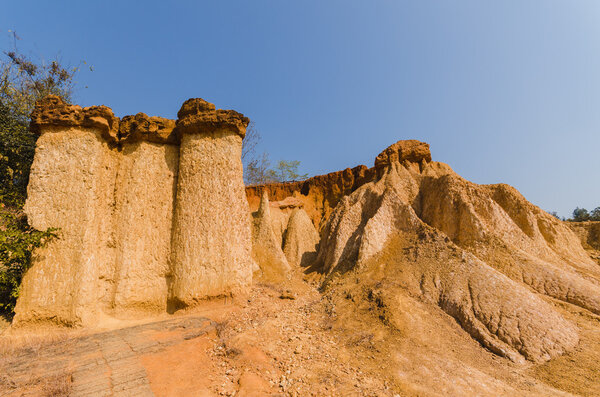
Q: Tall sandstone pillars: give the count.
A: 3